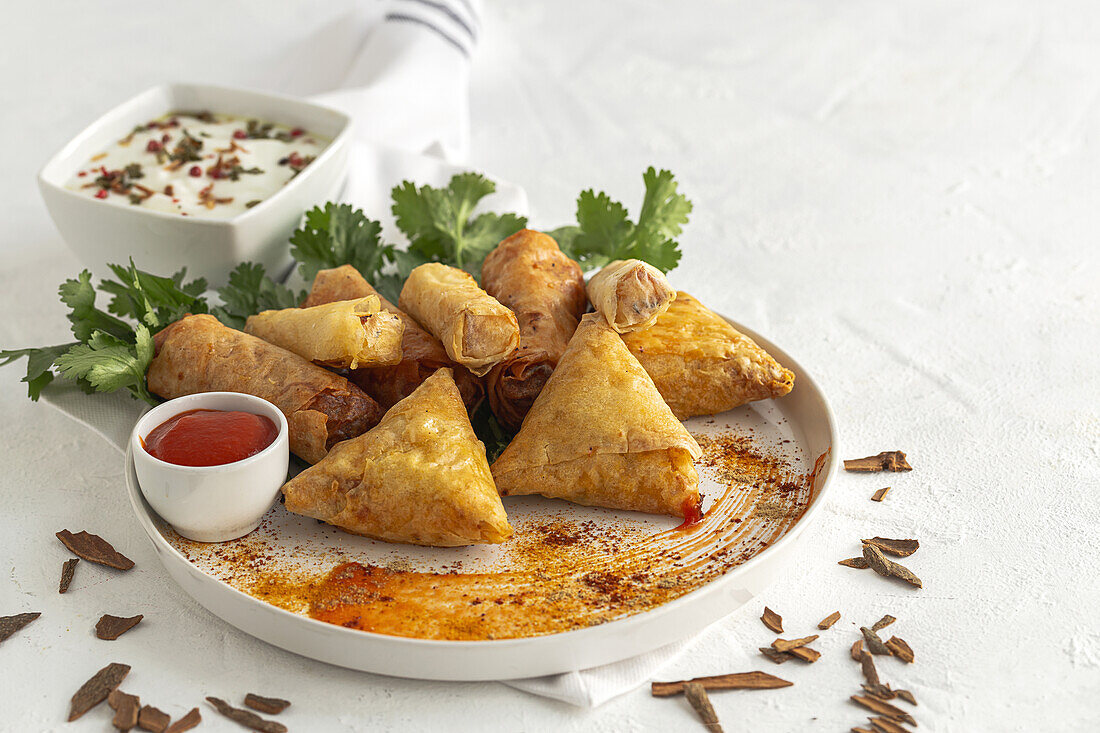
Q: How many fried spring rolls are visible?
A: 6